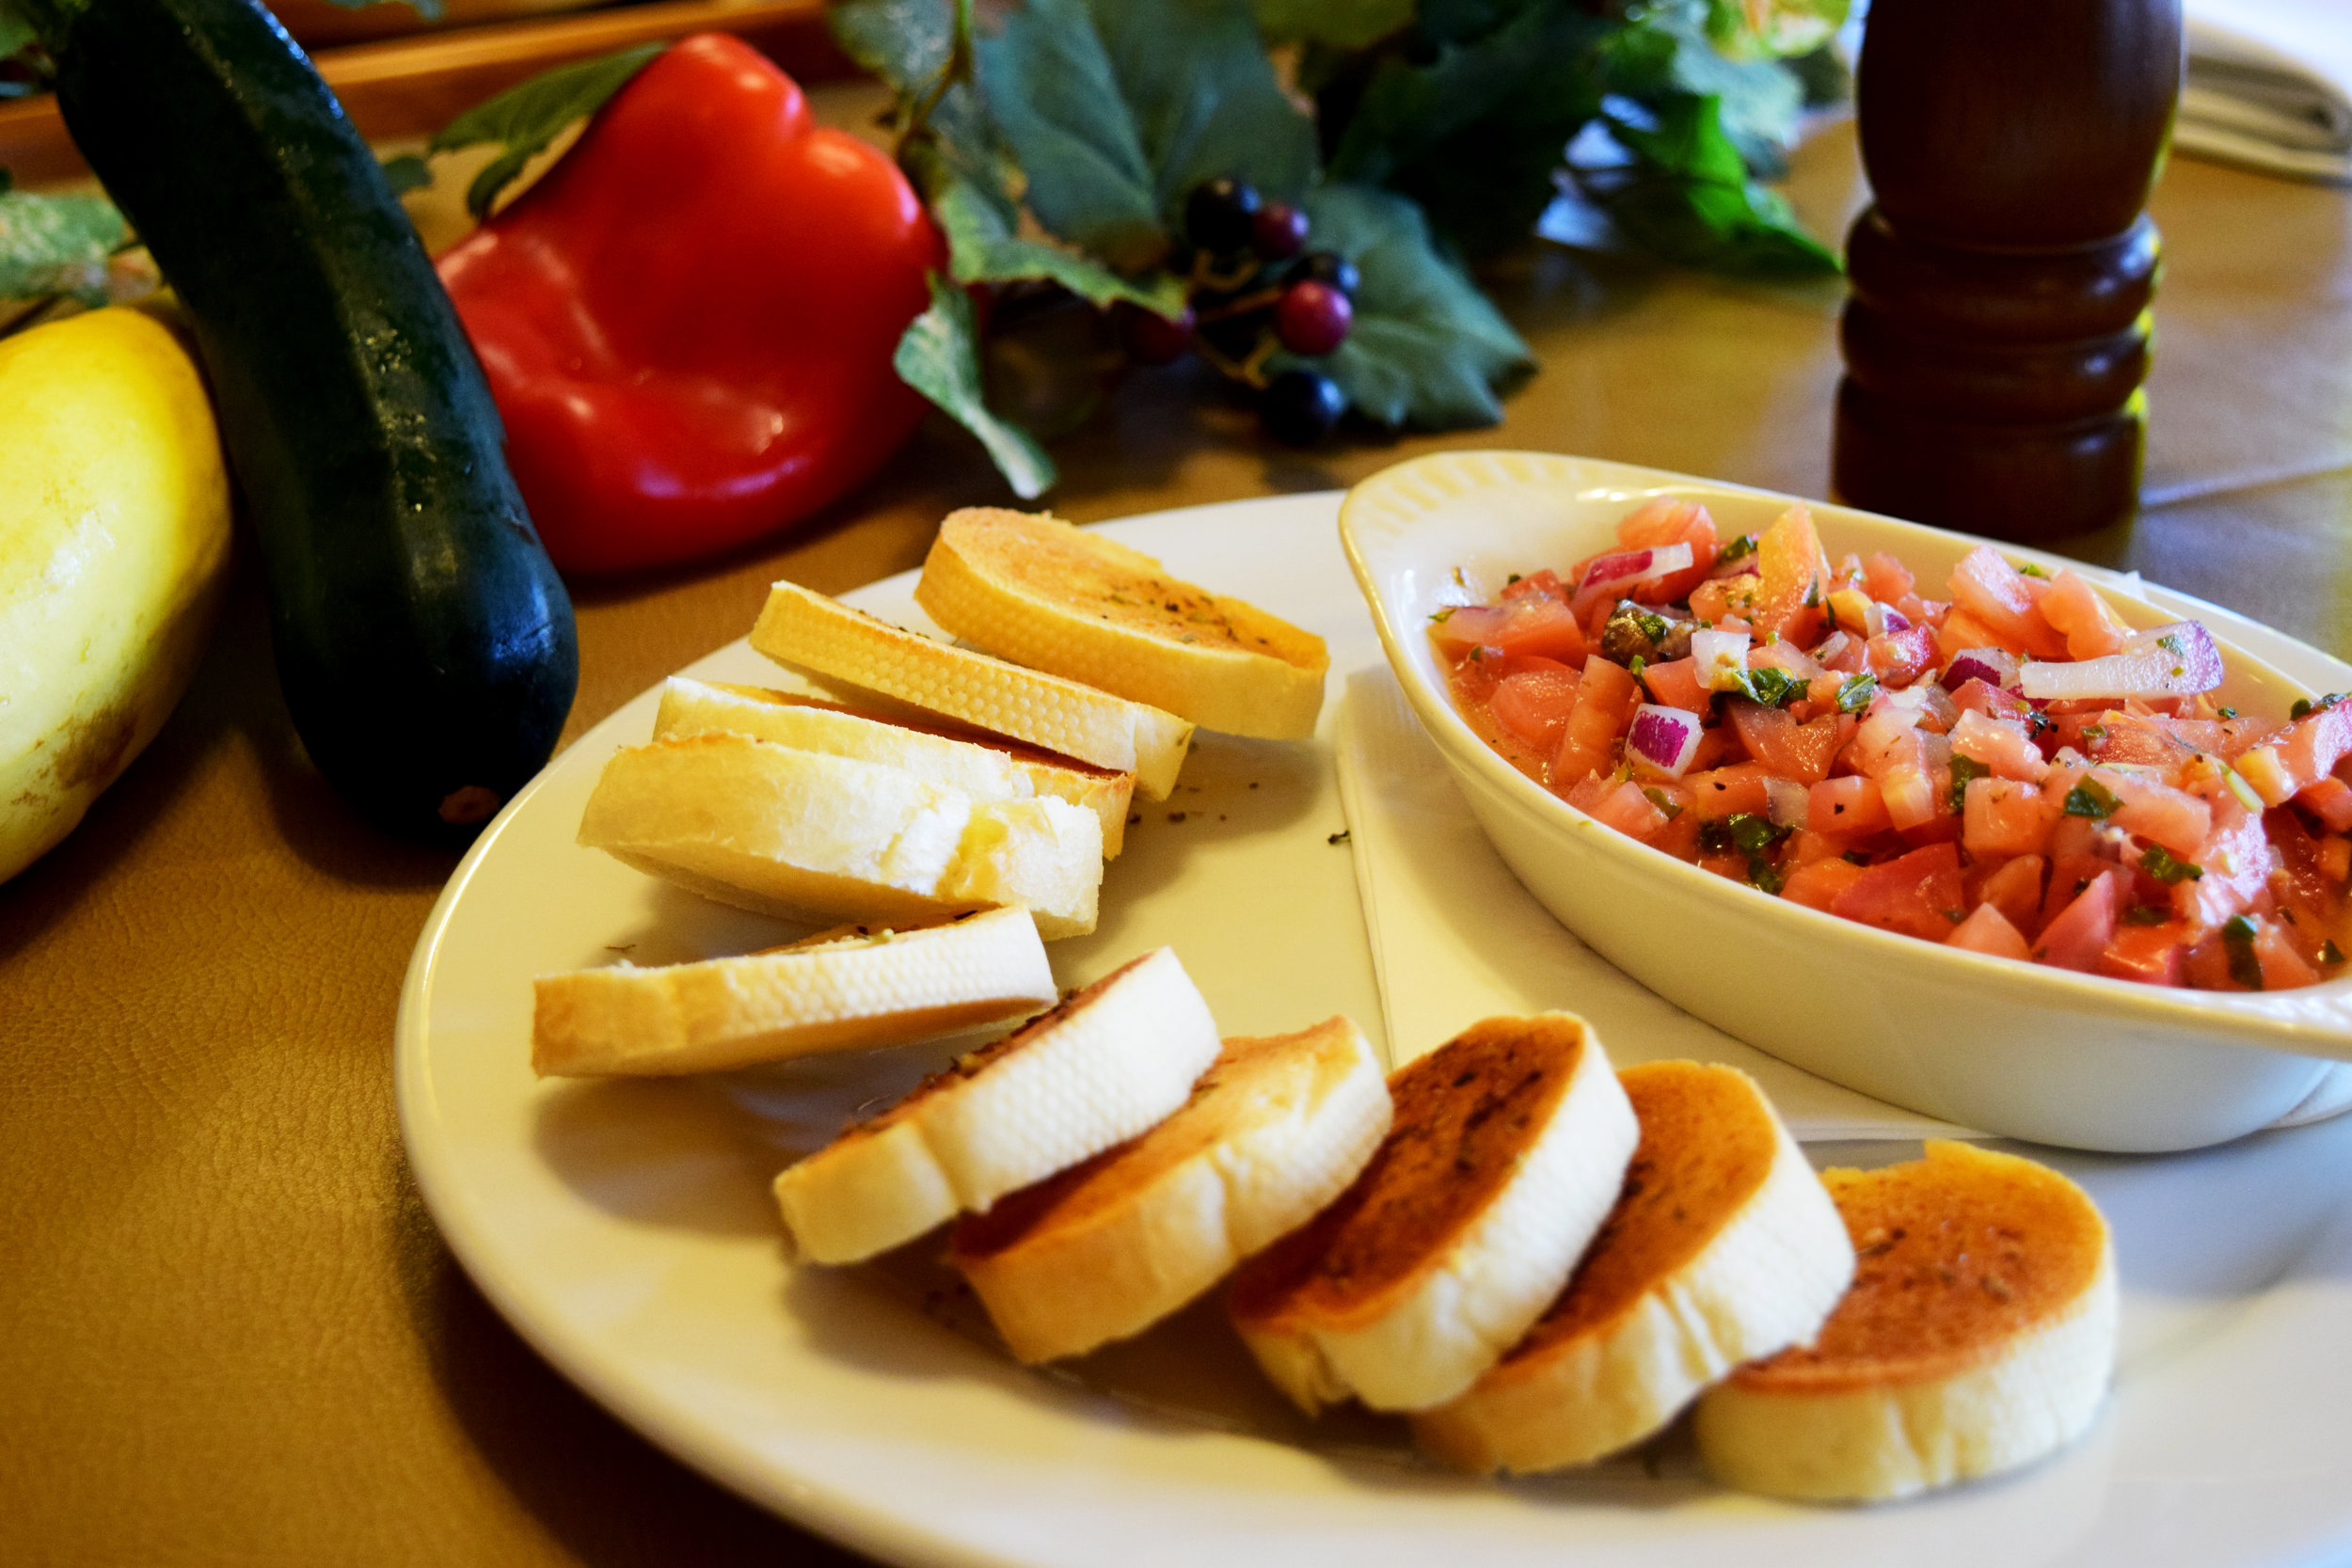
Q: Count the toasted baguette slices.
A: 10